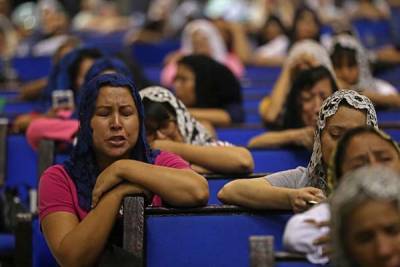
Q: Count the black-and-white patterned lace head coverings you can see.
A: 2